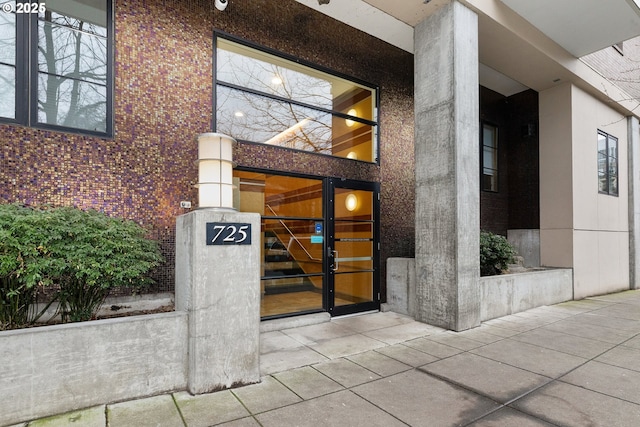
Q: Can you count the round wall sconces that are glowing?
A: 3